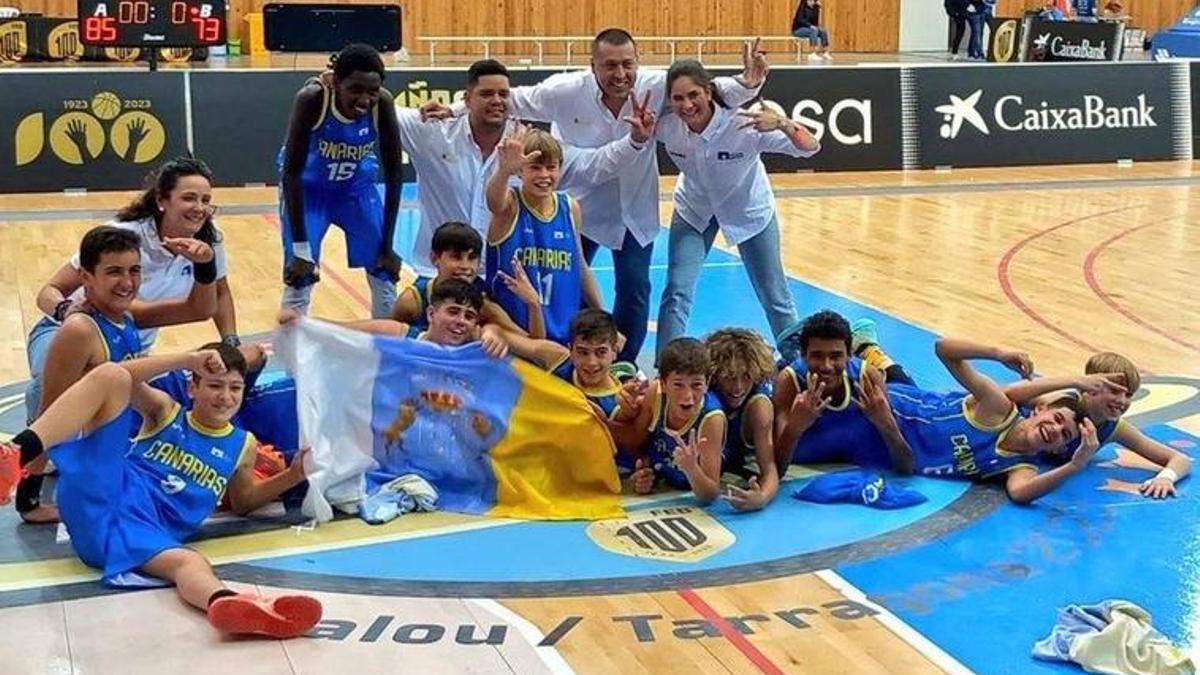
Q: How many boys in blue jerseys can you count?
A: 12